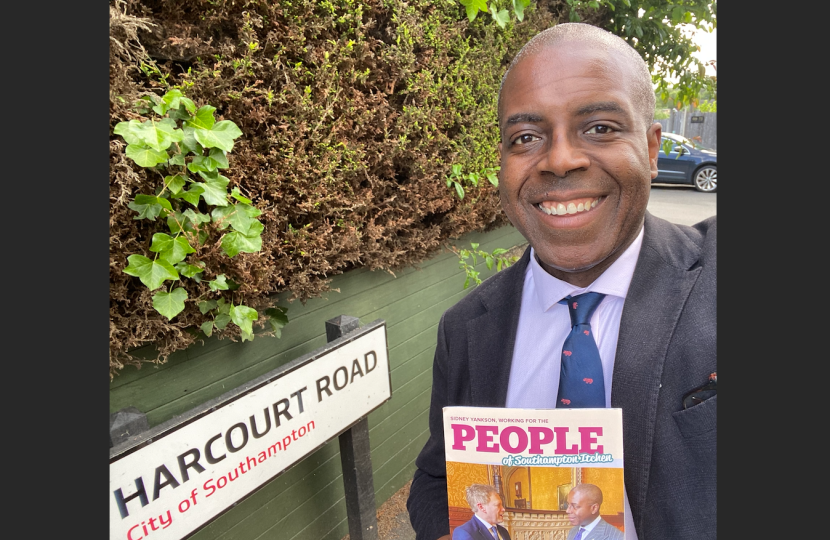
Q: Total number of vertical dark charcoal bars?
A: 2